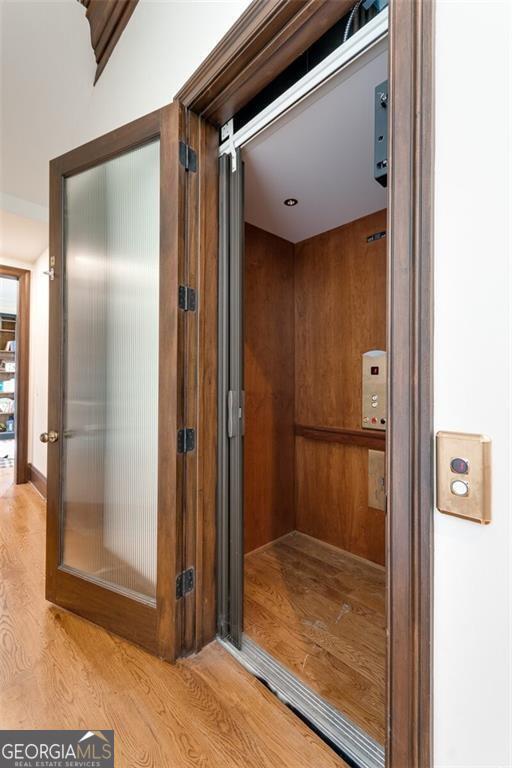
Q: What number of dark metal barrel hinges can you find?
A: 4